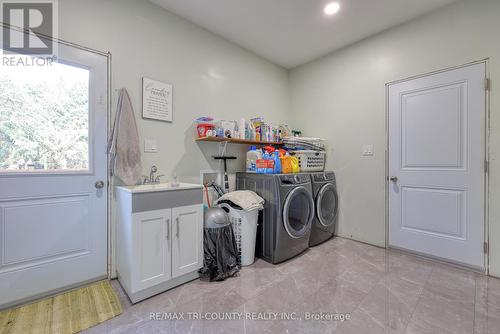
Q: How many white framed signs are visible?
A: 1